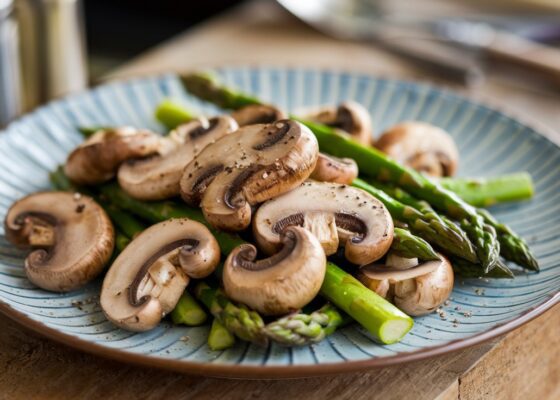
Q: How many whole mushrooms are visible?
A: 0